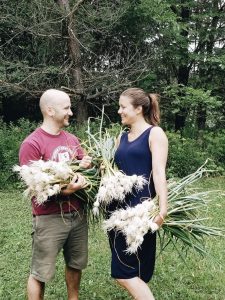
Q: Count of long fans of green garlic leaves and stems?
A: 3